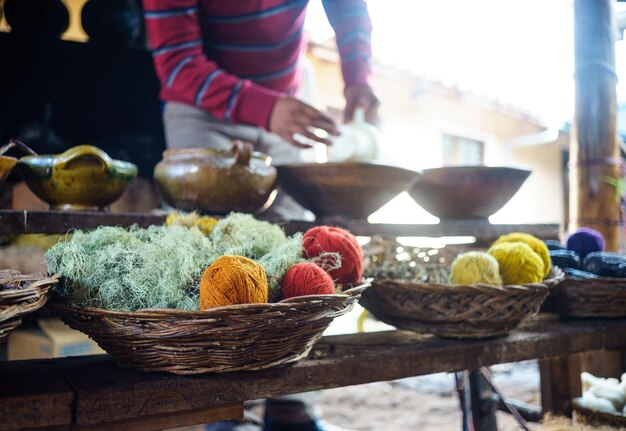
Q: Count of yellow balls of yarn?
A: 3